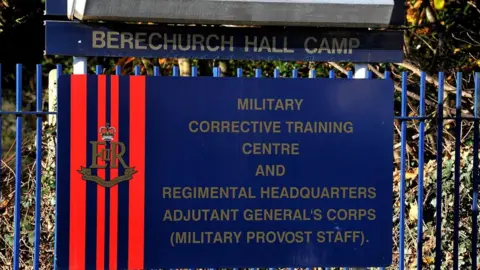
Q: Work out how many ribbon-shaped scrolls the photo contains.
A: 1